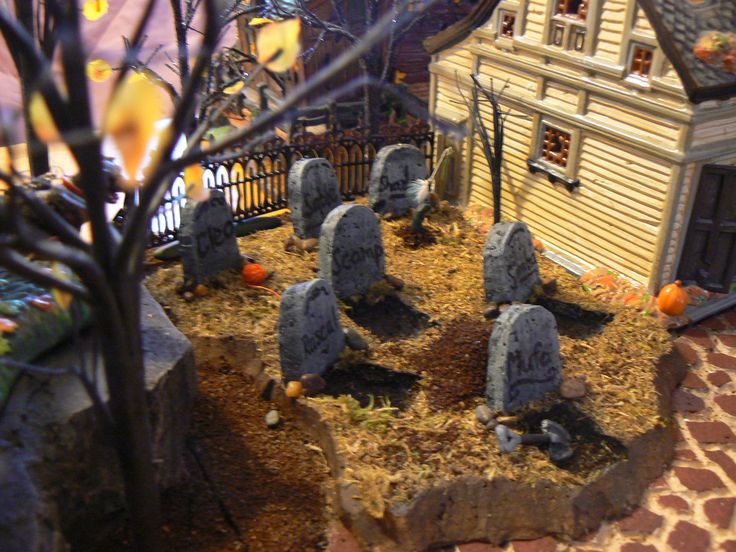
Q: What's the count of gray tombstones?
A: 7